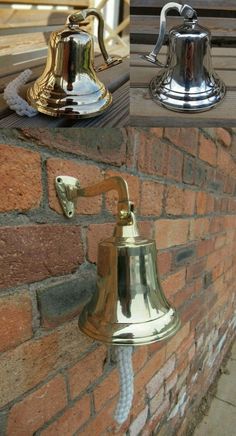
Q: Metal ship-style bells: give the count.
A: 3